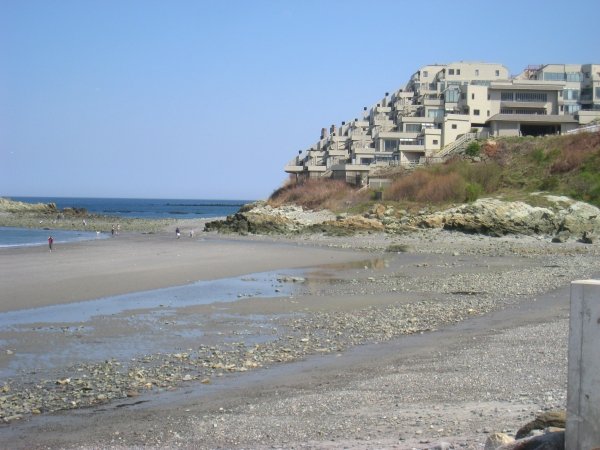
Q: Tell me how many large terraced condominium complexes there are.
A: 1